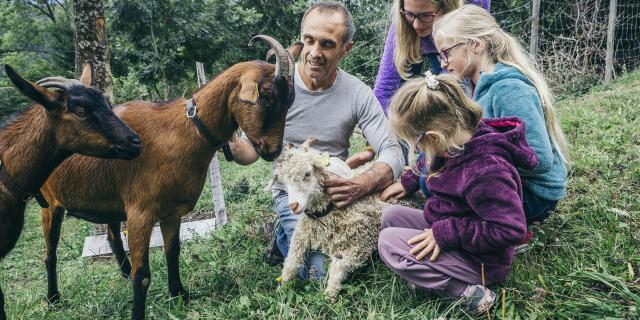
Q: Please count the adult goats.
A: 2